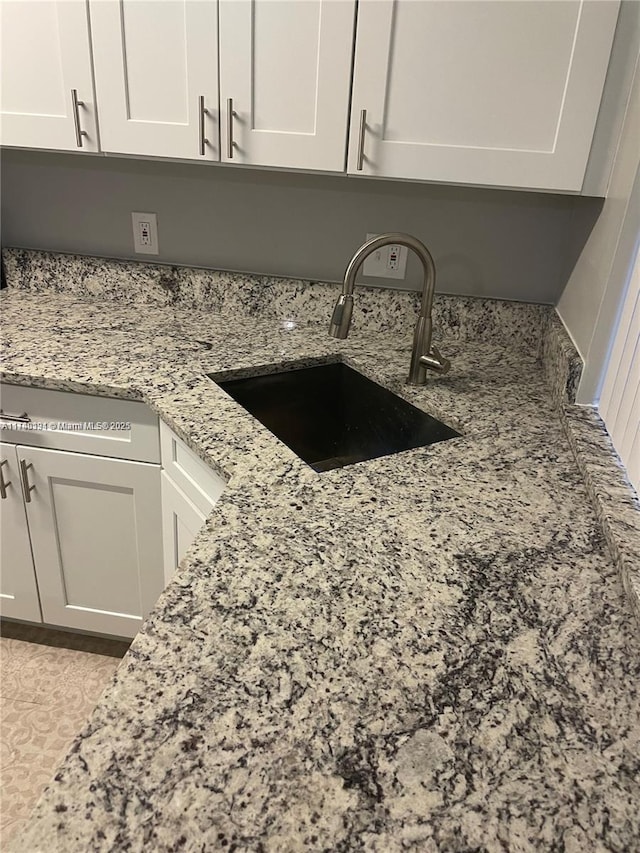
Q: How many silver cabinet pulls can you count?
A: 7